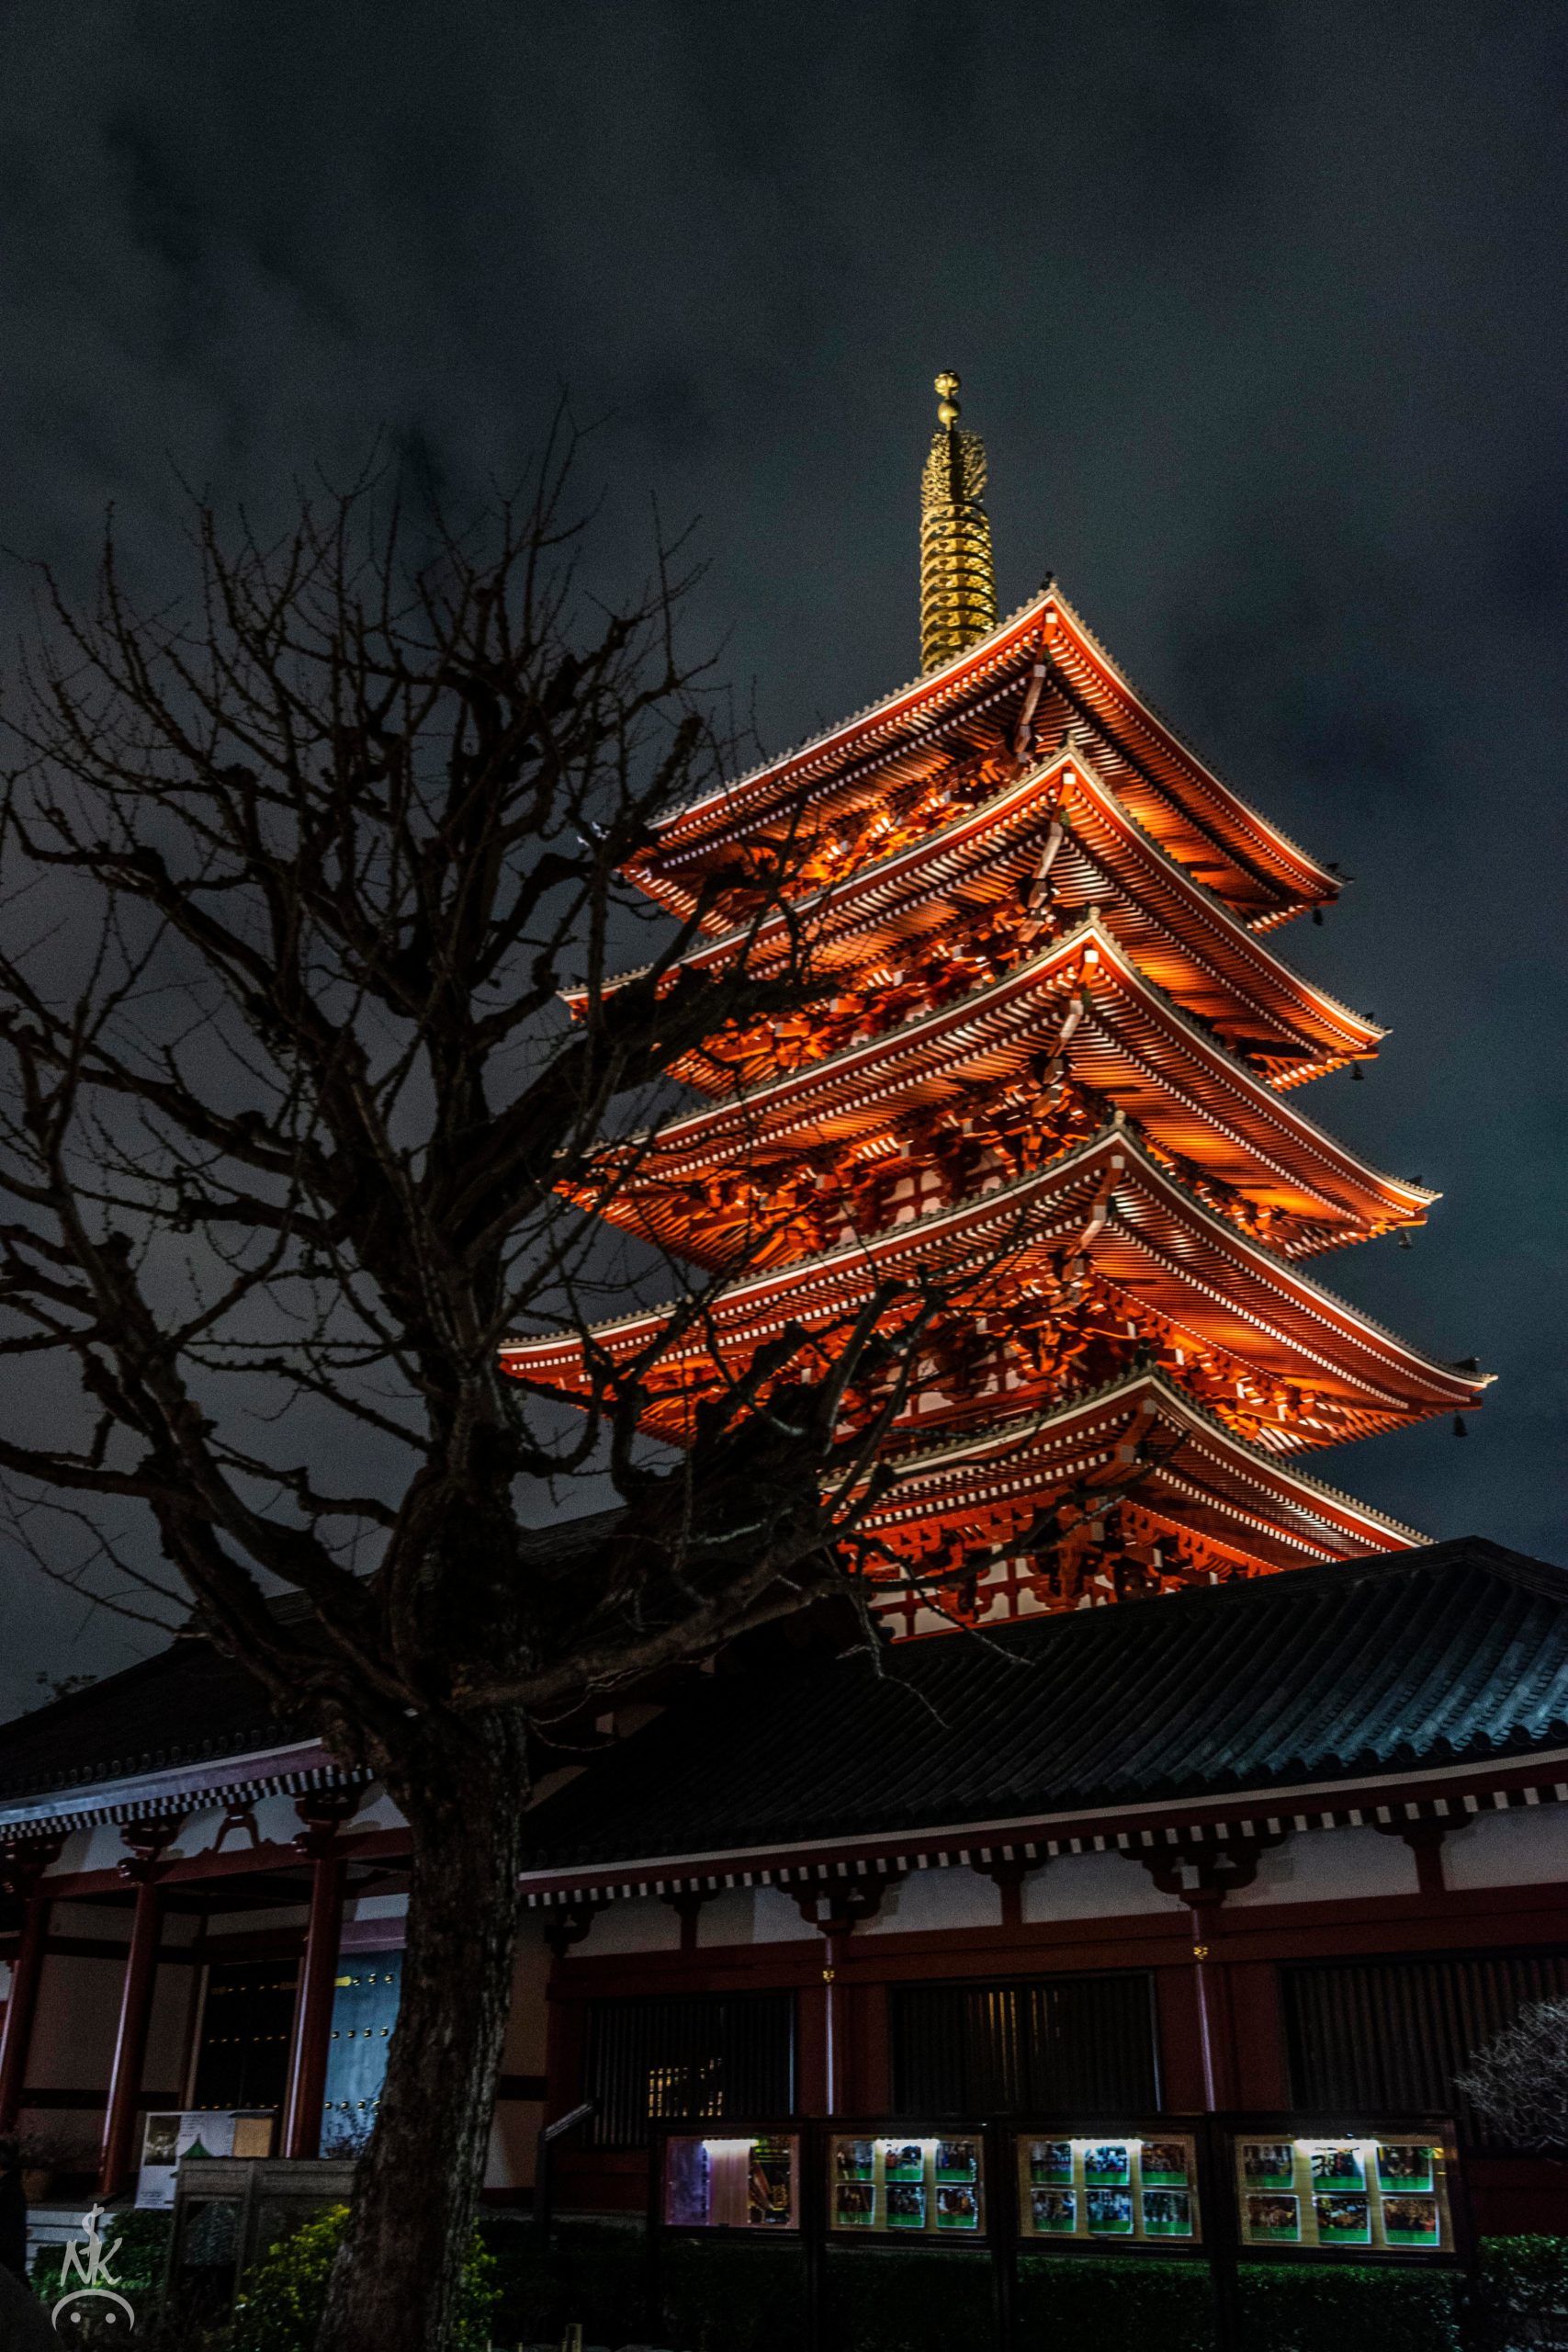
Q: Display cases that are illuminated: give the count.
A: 4